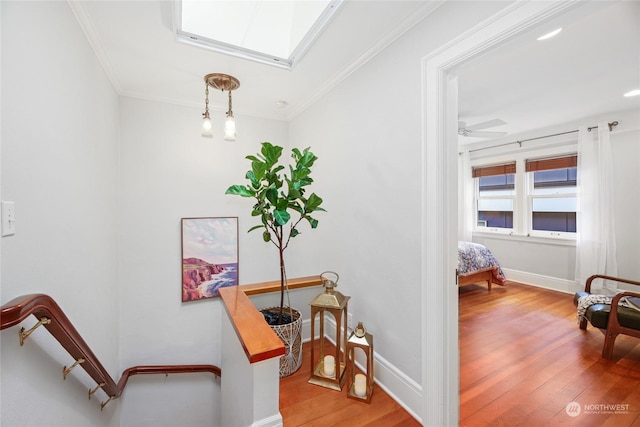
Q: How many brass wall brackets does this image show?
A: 4